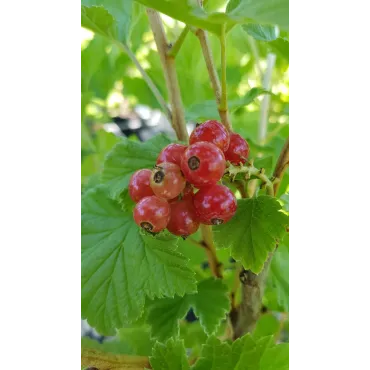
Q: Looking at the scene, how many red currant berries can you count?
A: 9